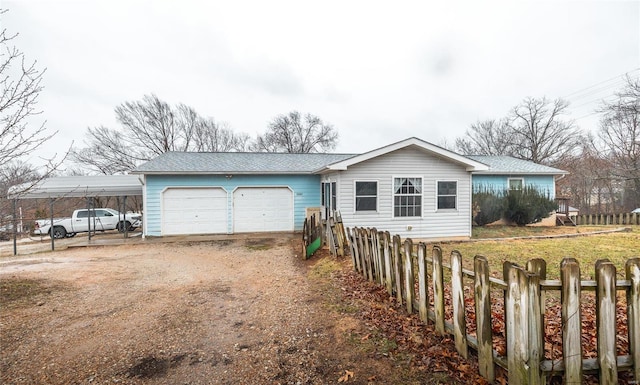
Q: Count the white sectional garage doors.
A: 2